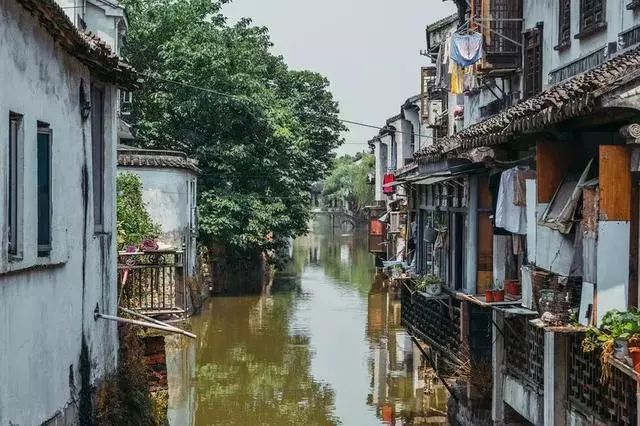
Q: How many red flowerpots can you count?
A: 4